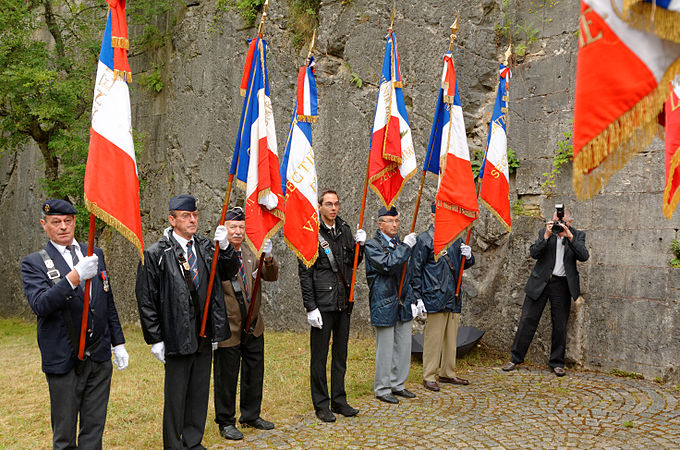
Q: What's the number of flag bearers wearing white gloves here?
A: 6